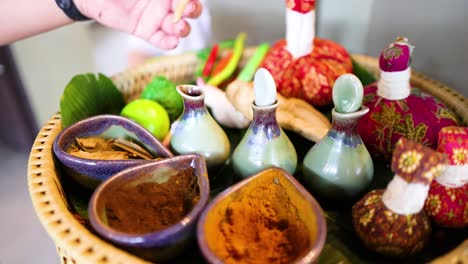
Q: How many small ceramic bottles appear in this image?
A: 3